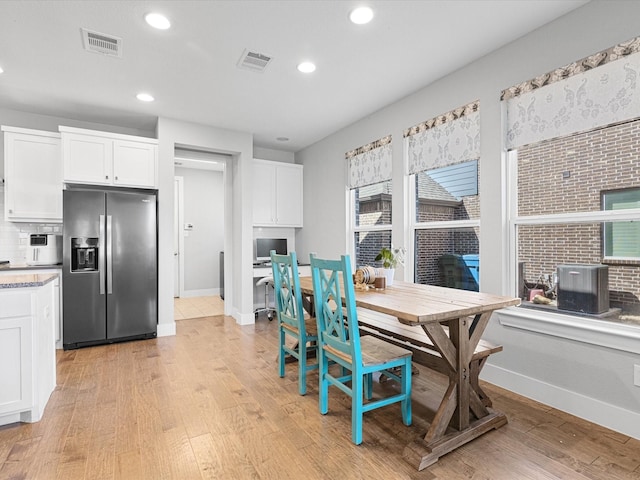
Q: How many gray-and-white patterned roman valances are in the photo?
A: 3